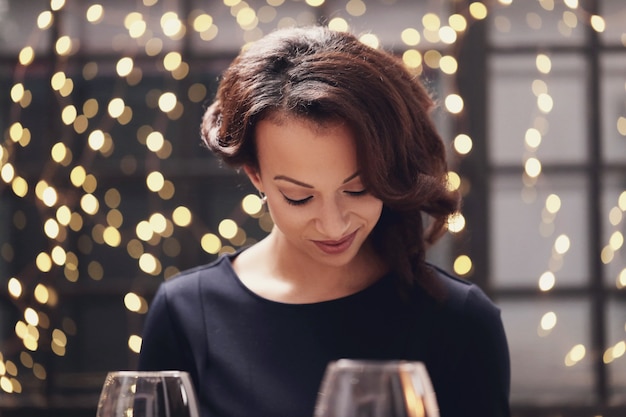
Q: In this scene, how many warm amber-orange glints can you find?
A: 1